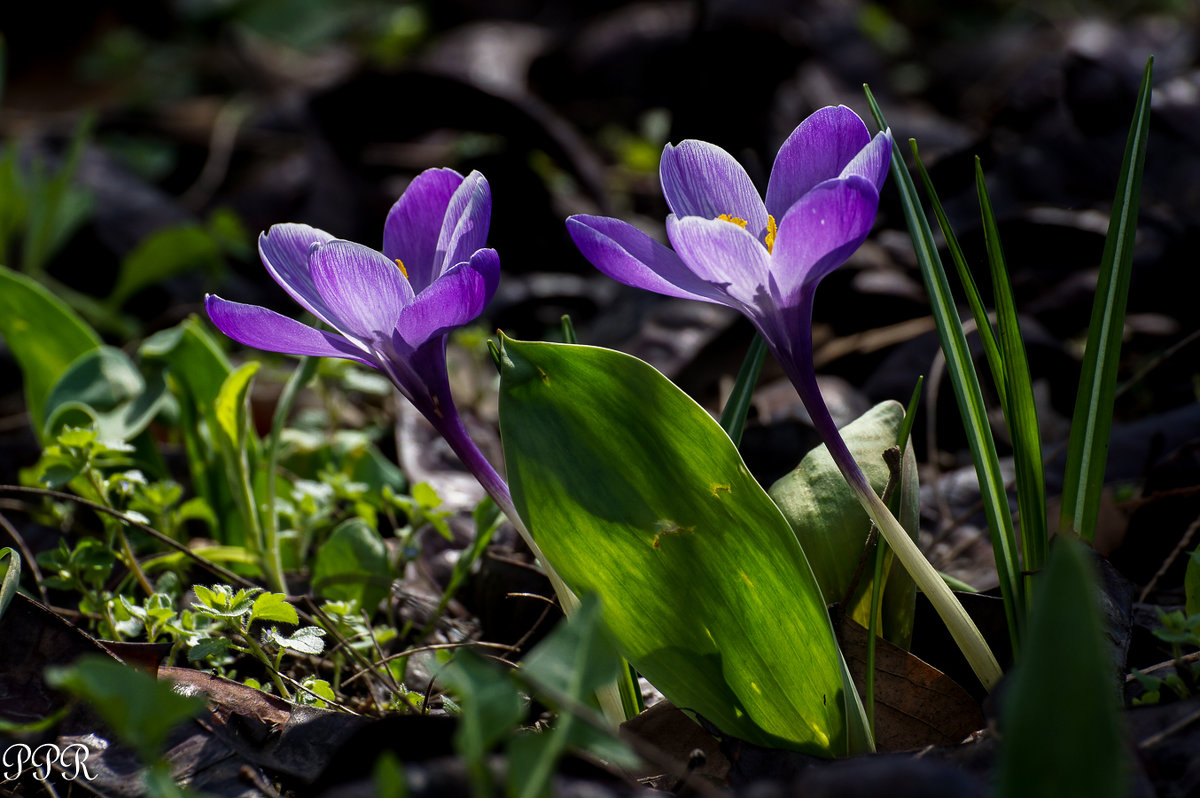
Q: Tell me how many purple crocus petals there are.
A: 12